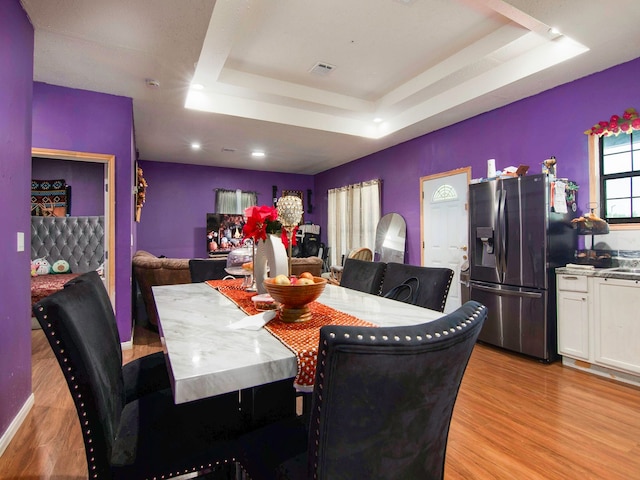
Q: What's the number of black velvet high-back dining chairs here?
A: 6